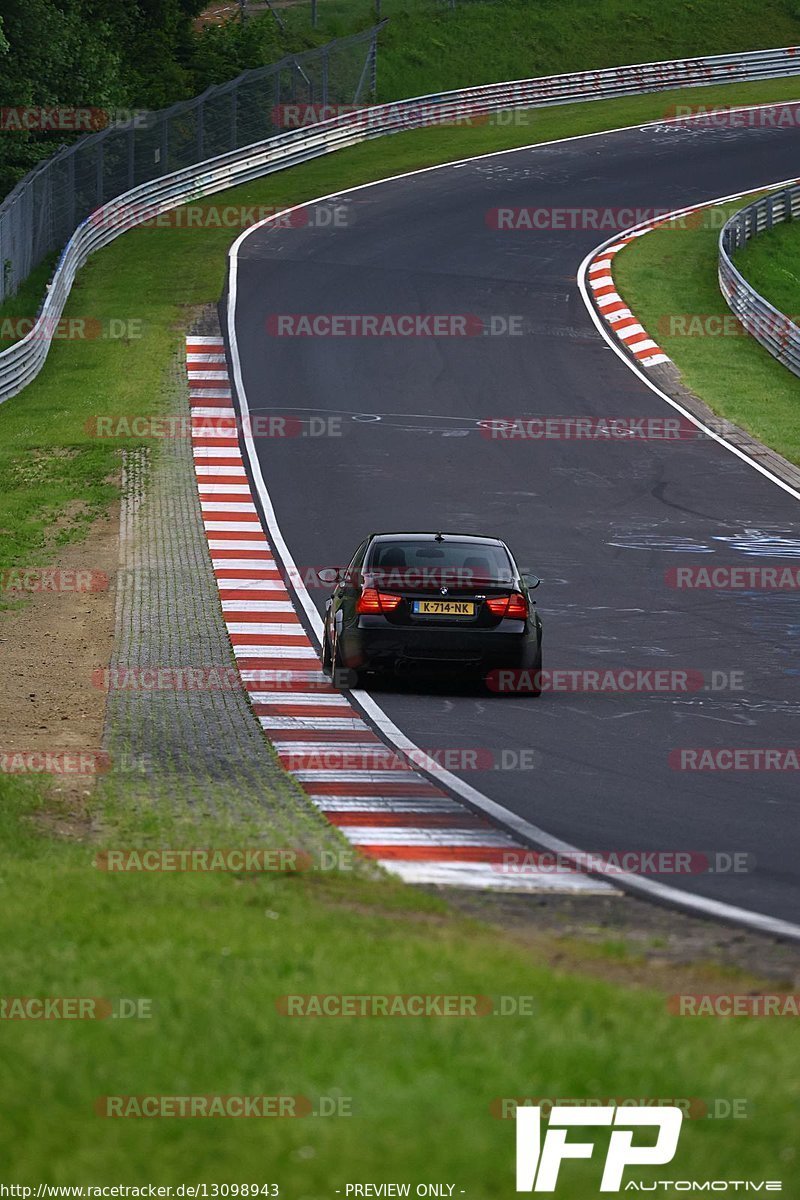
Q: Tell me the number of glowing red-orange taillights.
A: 2